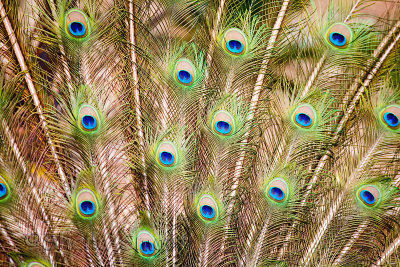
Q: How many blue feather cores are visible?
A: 15